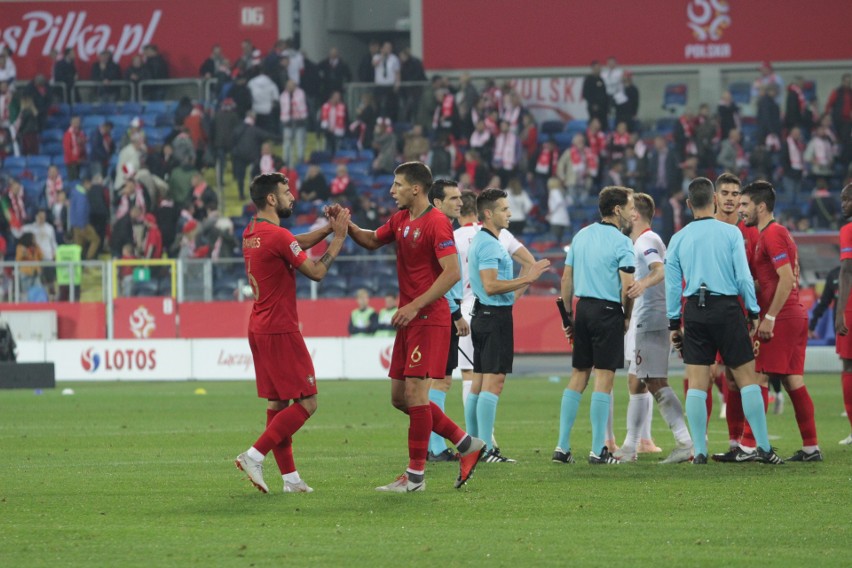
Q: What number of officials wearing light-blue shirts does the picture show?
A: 4